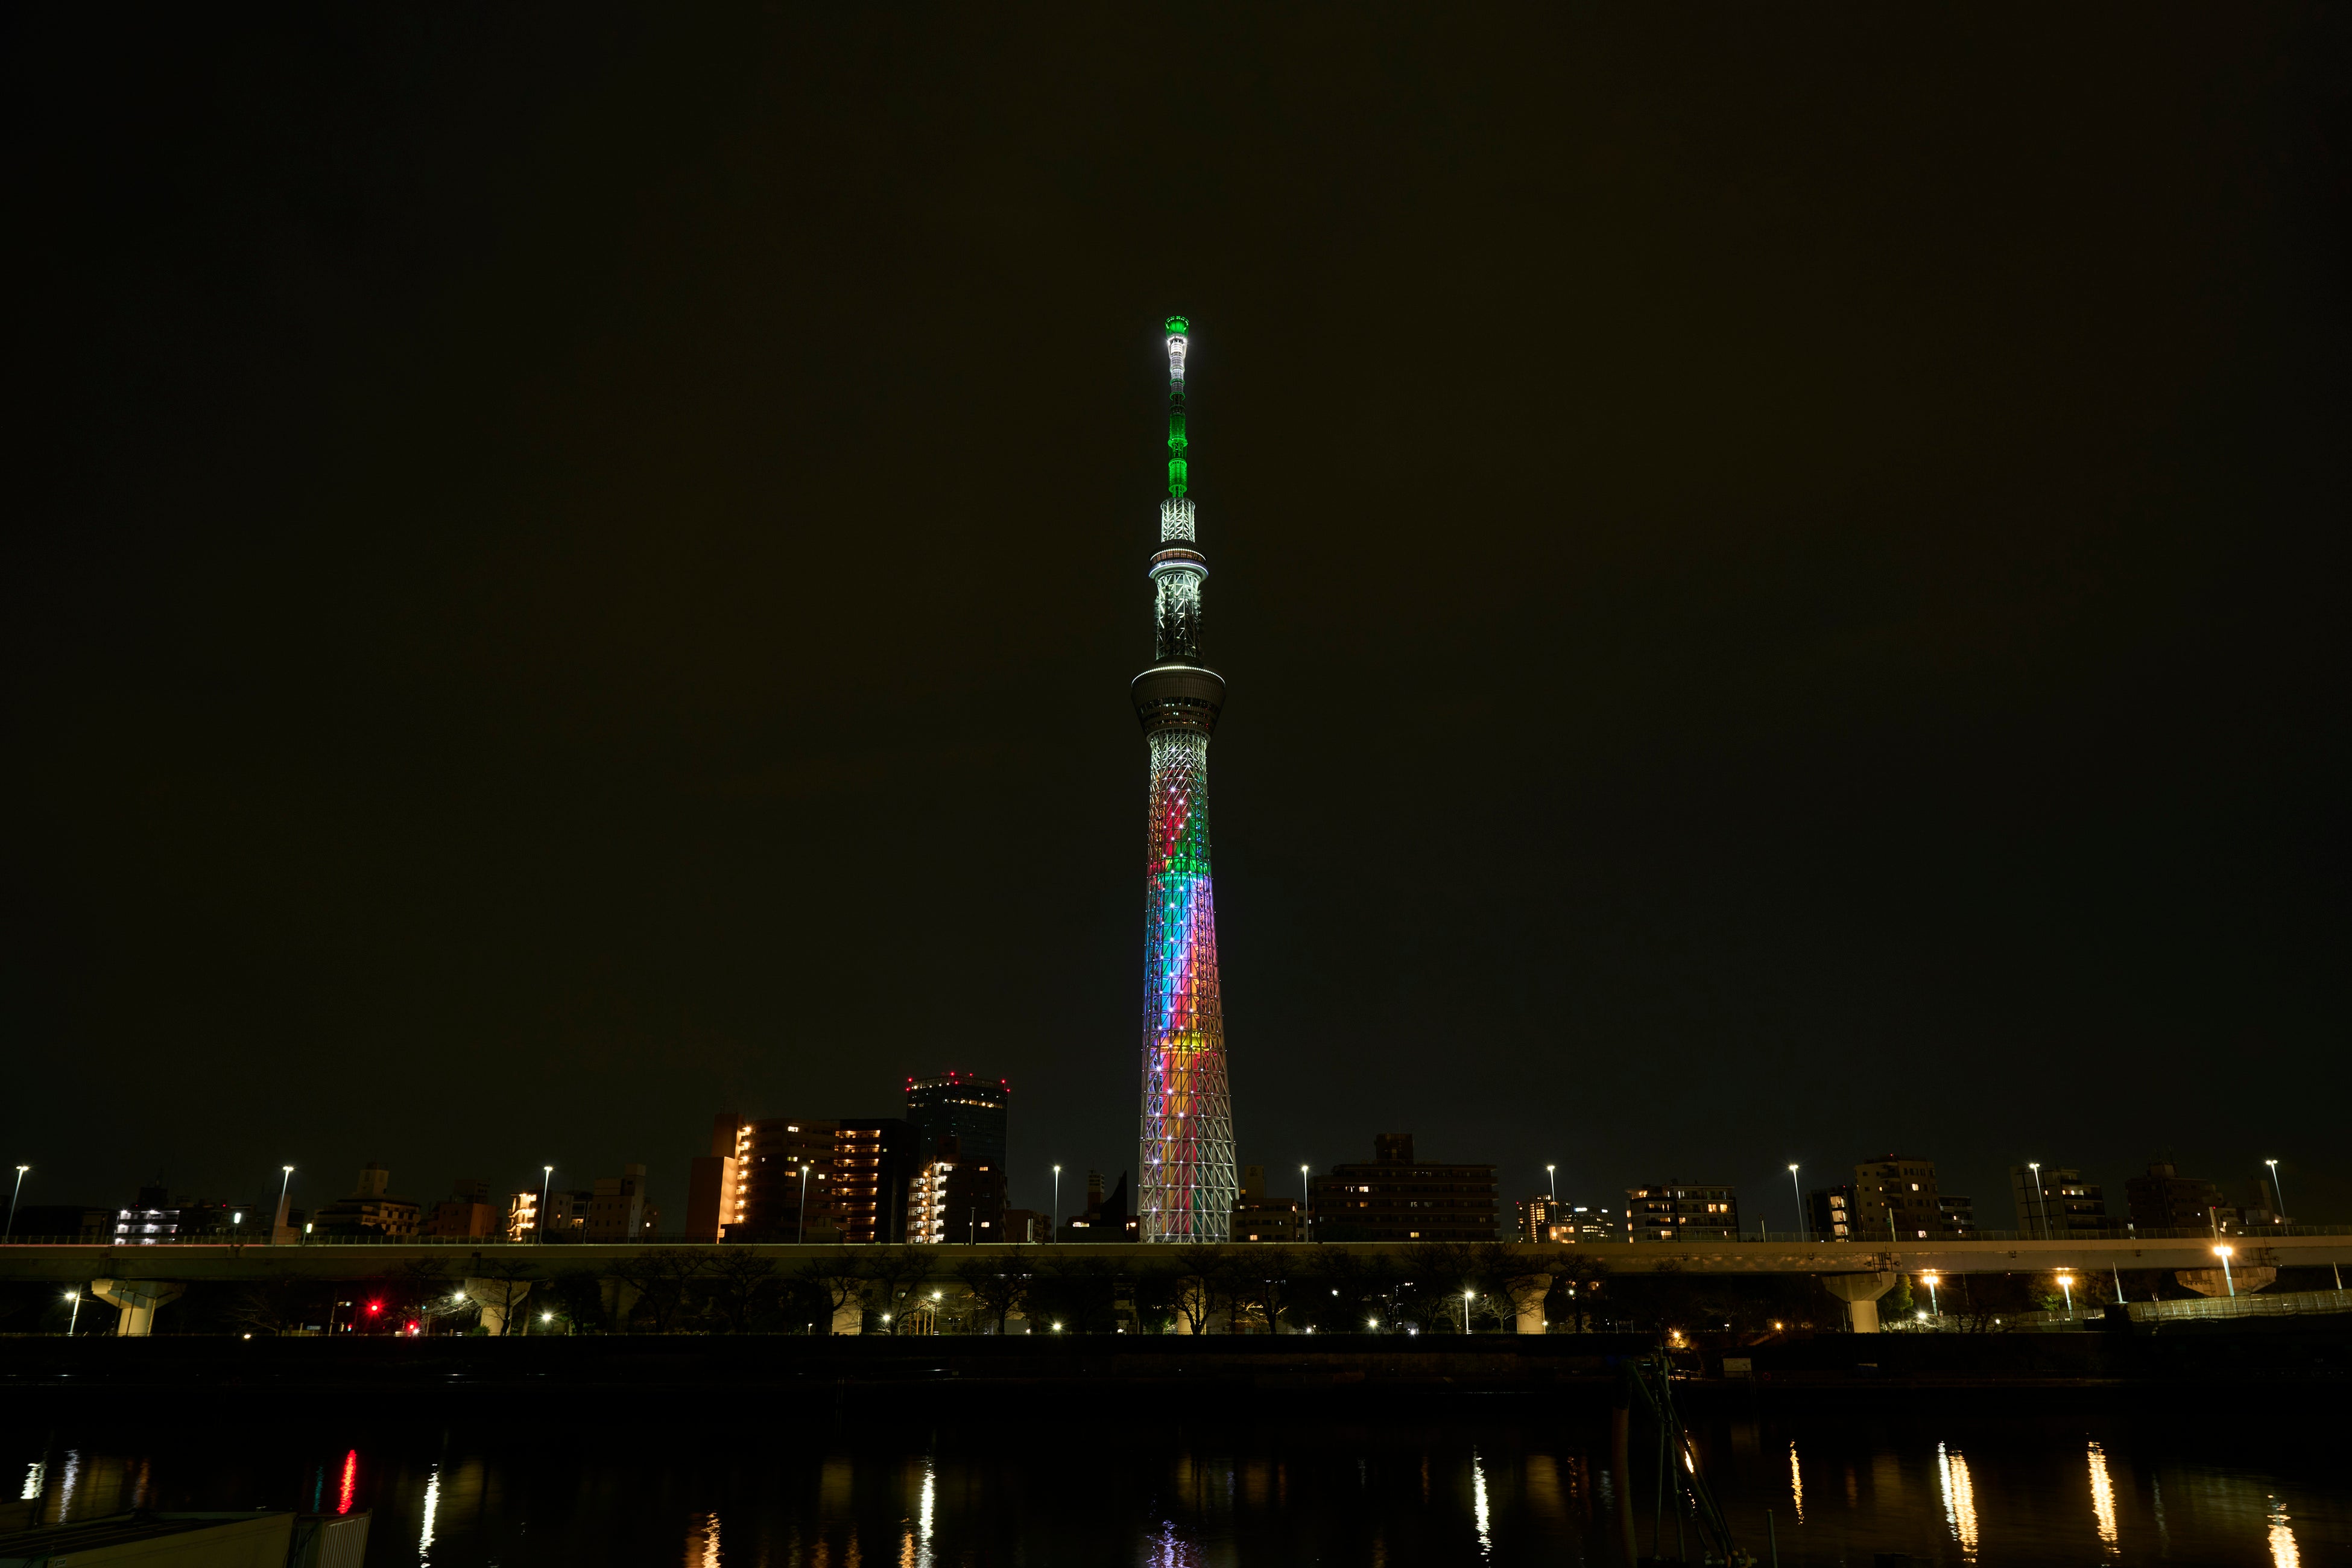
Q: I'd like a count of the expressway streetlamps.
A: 10